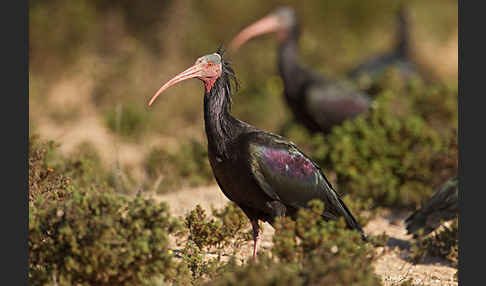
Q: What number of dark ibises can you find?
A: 4